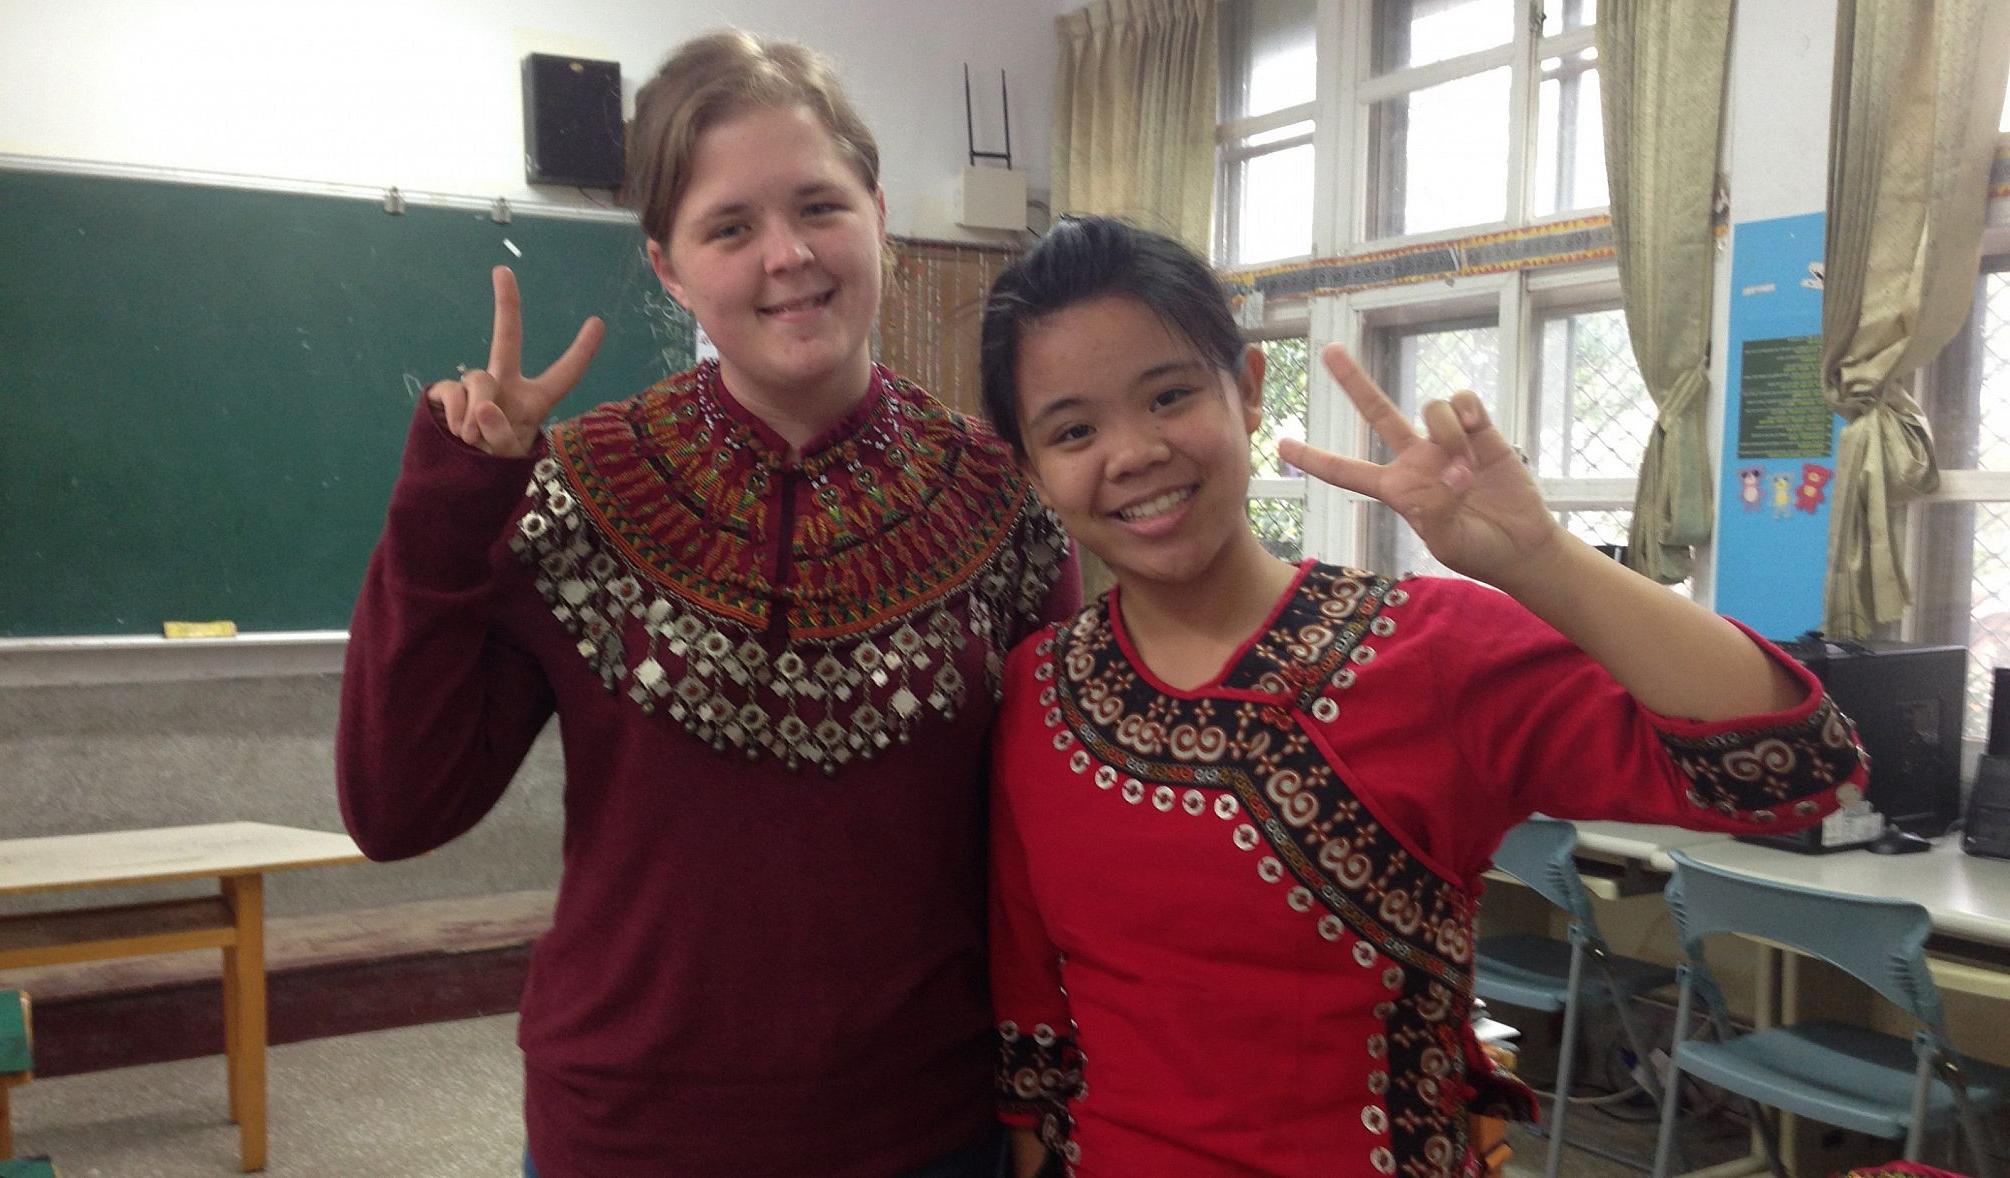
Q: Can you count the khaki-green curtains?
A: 3